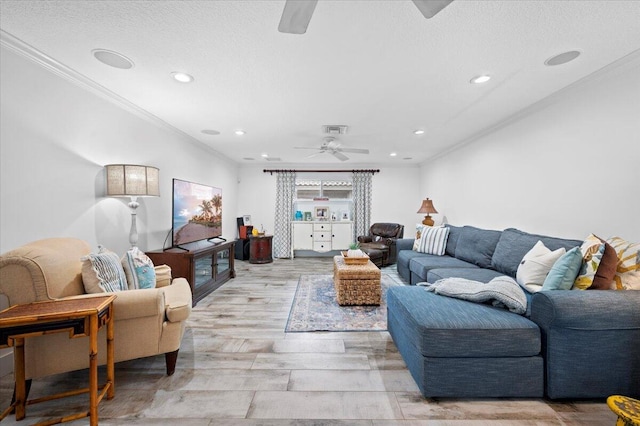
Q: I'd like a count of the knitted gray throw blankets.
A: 1